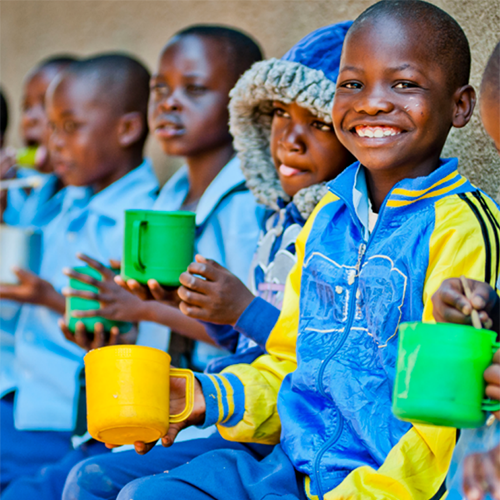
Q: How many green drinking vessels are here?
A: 3